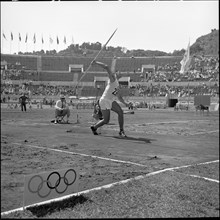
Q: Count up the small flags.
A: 10